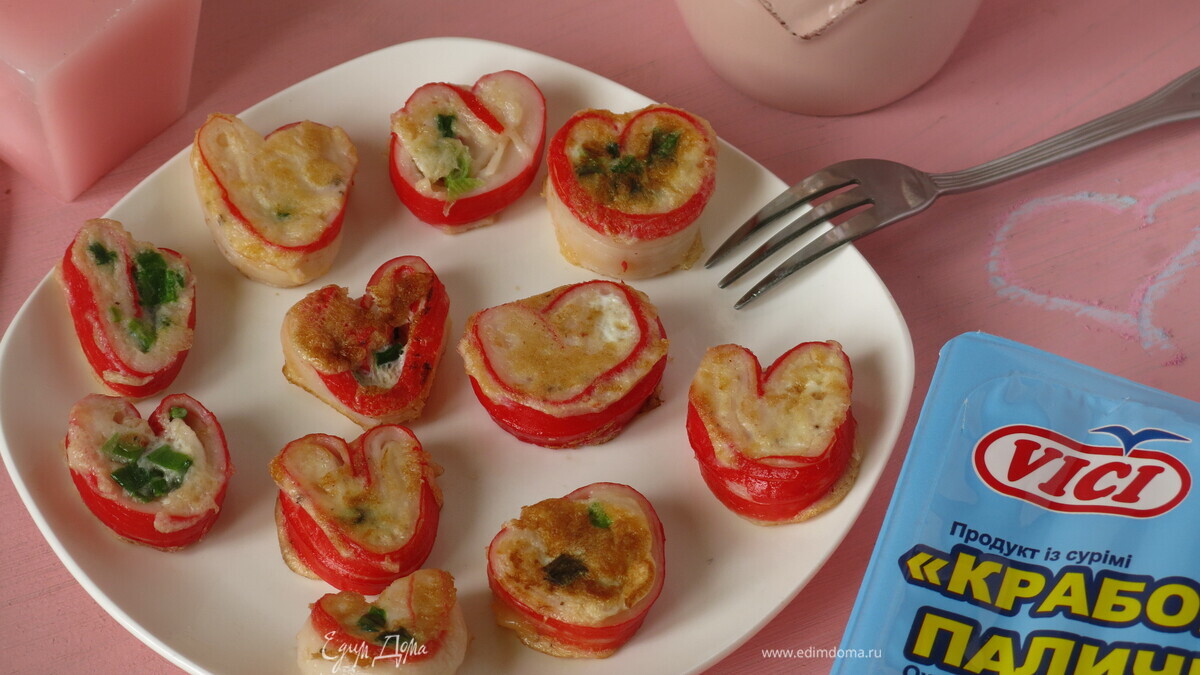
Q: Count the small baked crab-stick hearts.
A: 11